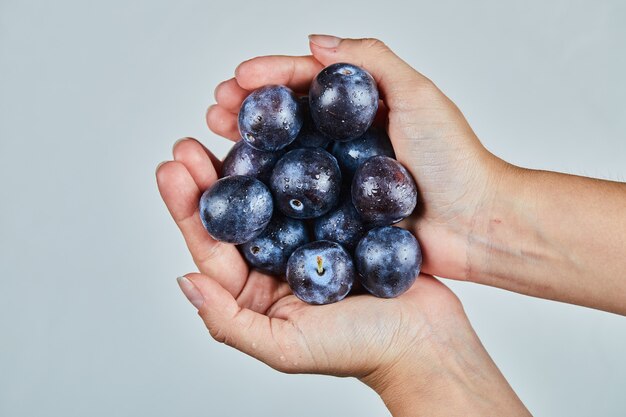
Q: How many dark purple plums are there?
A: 12